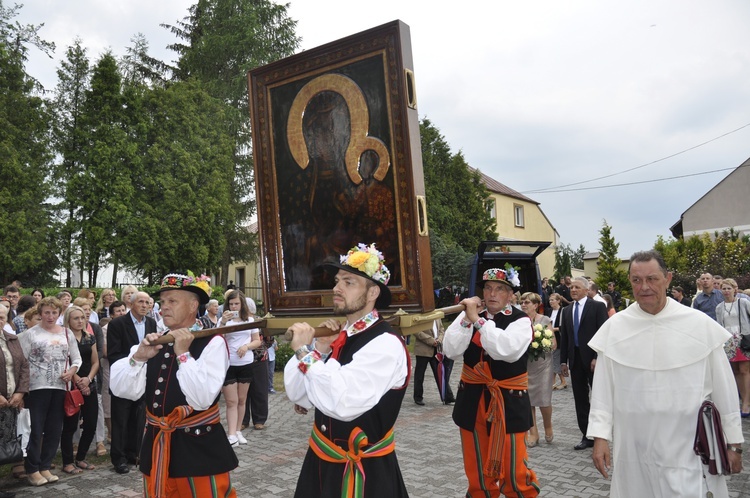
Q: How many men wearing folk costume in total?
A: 3